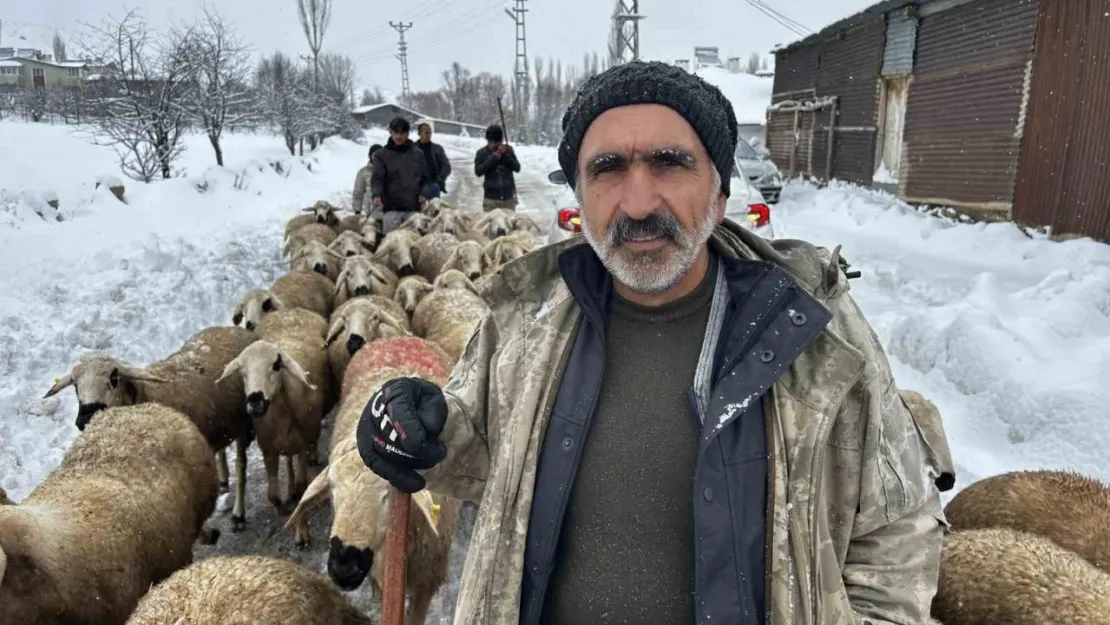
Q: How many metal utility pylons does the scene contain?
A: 3